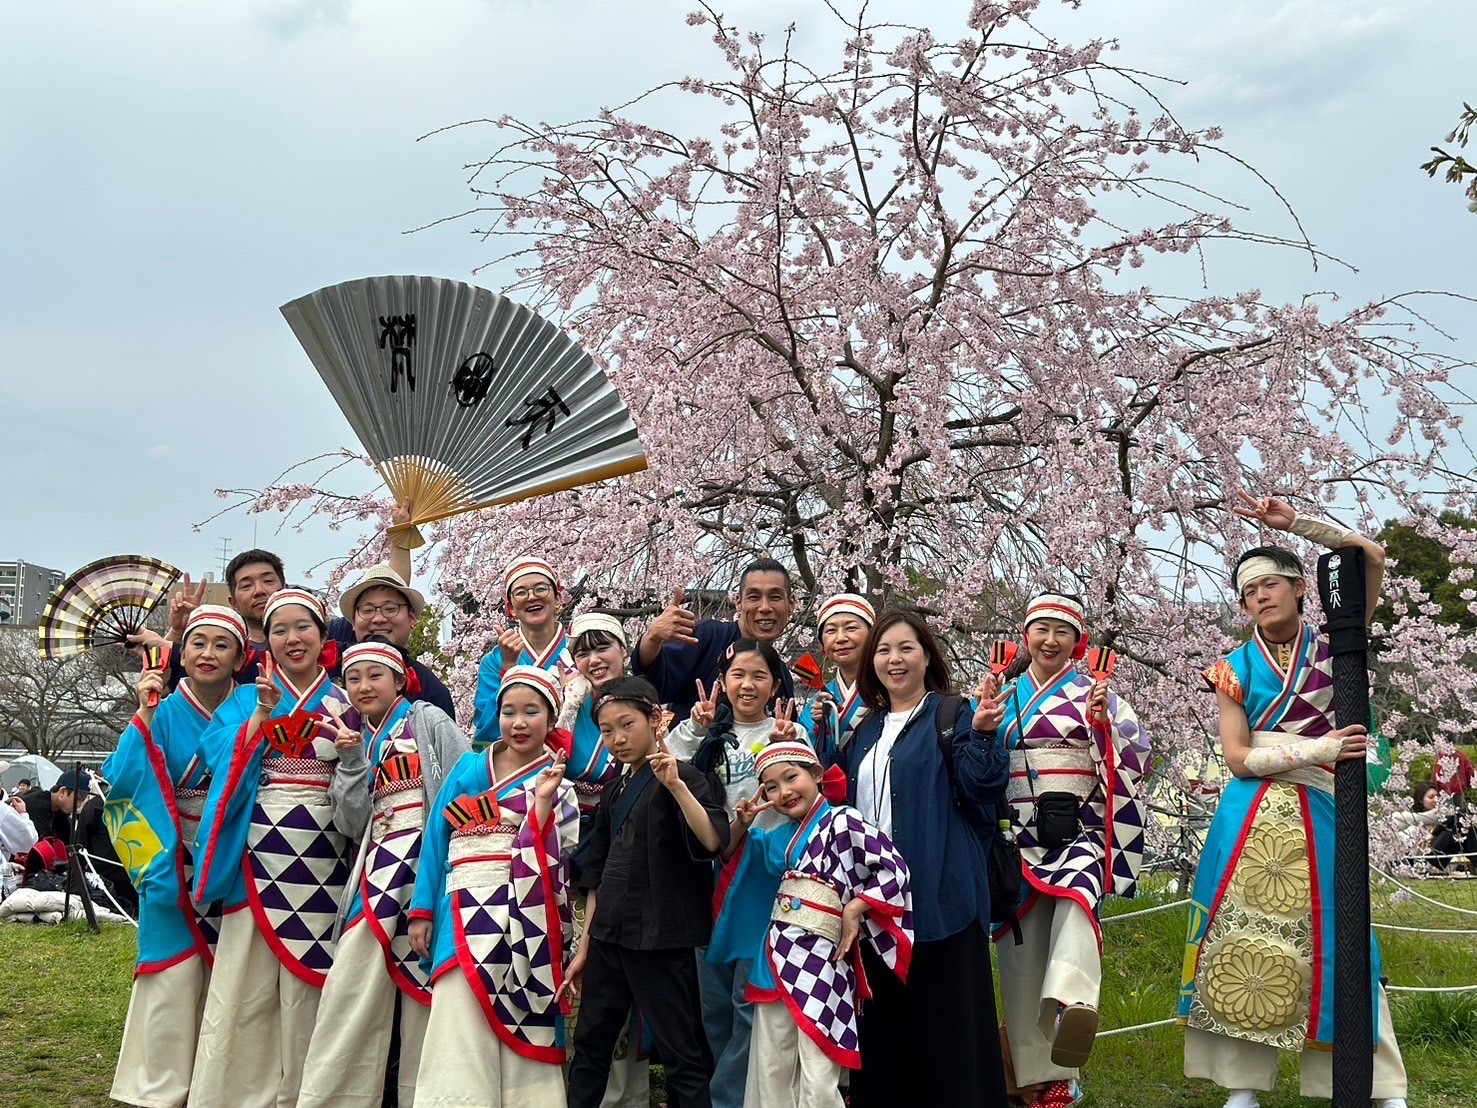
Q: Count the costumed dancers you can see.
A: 10